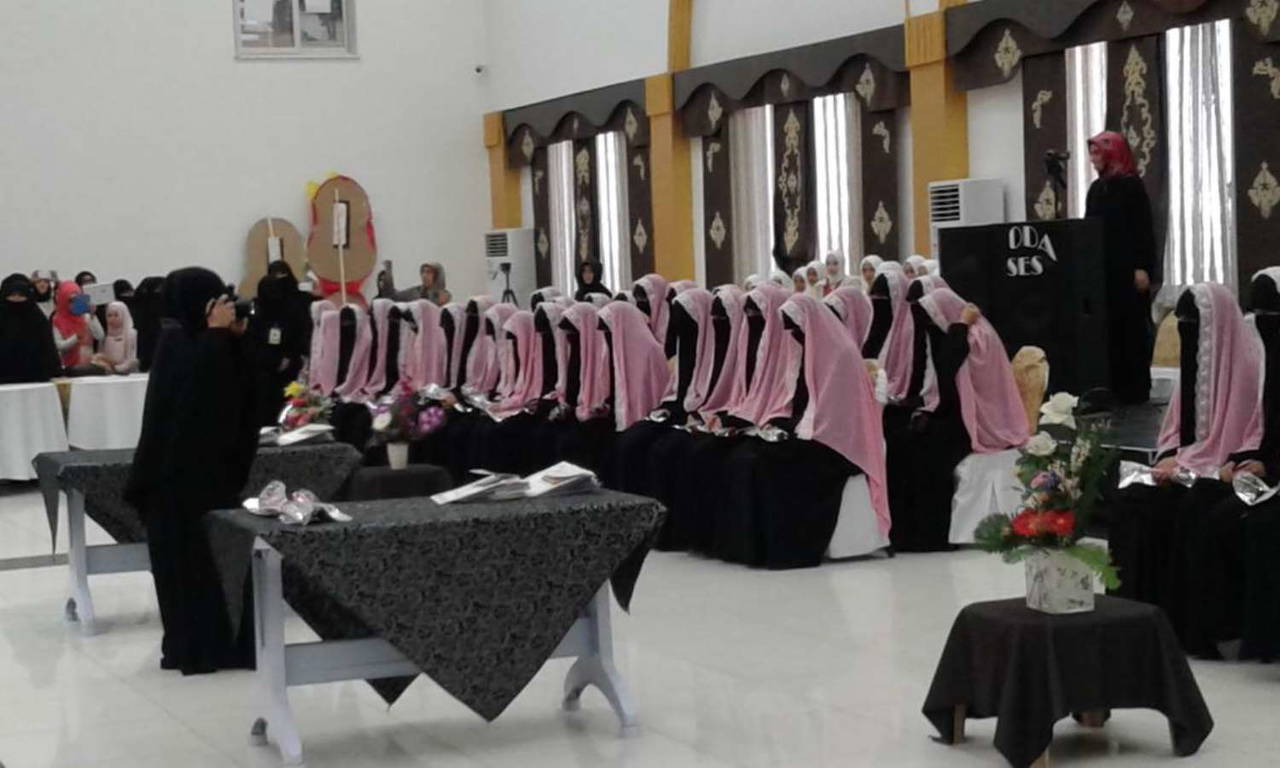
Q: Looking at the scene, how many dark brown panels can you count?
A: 9